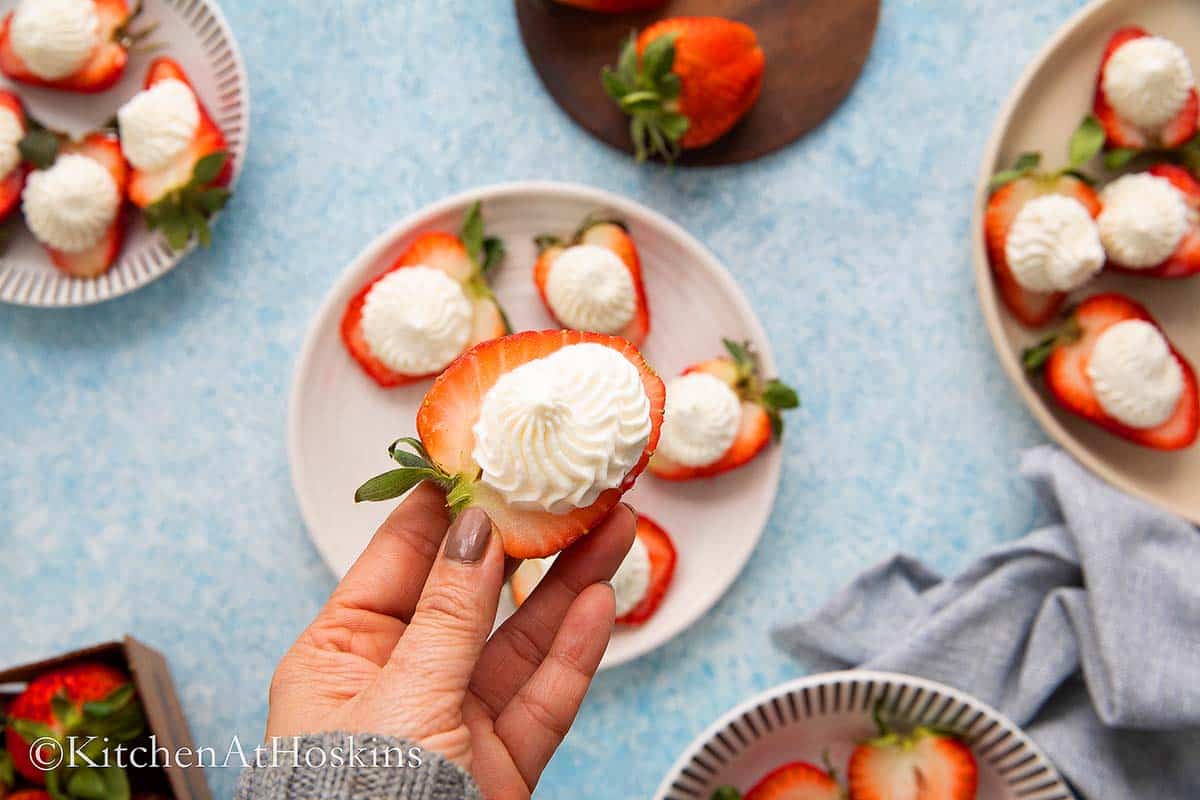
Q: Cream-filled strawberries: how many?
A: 13